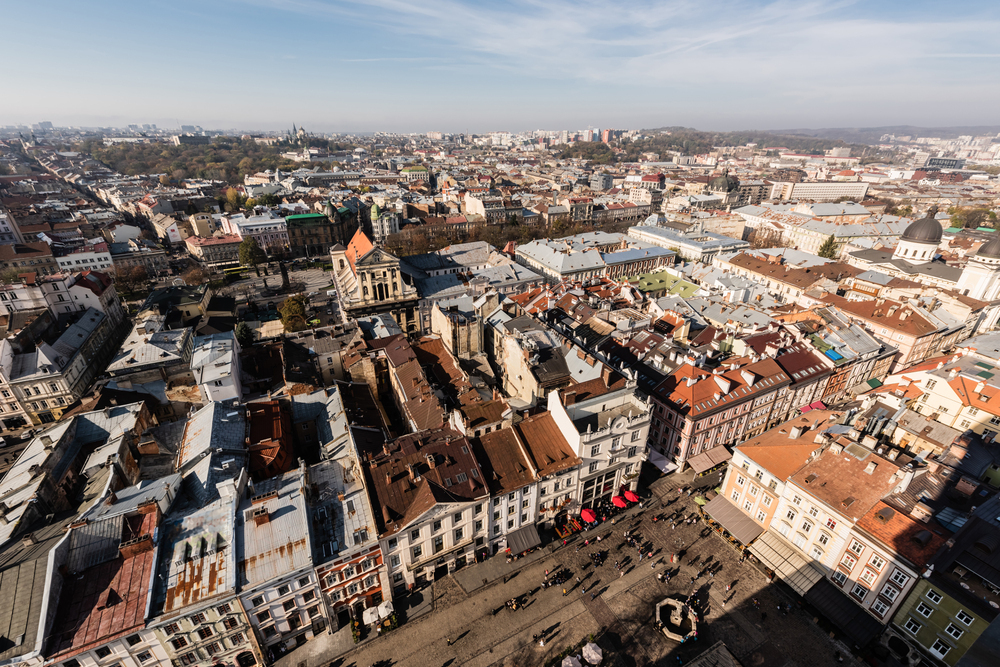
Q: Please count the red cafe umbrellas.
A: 3